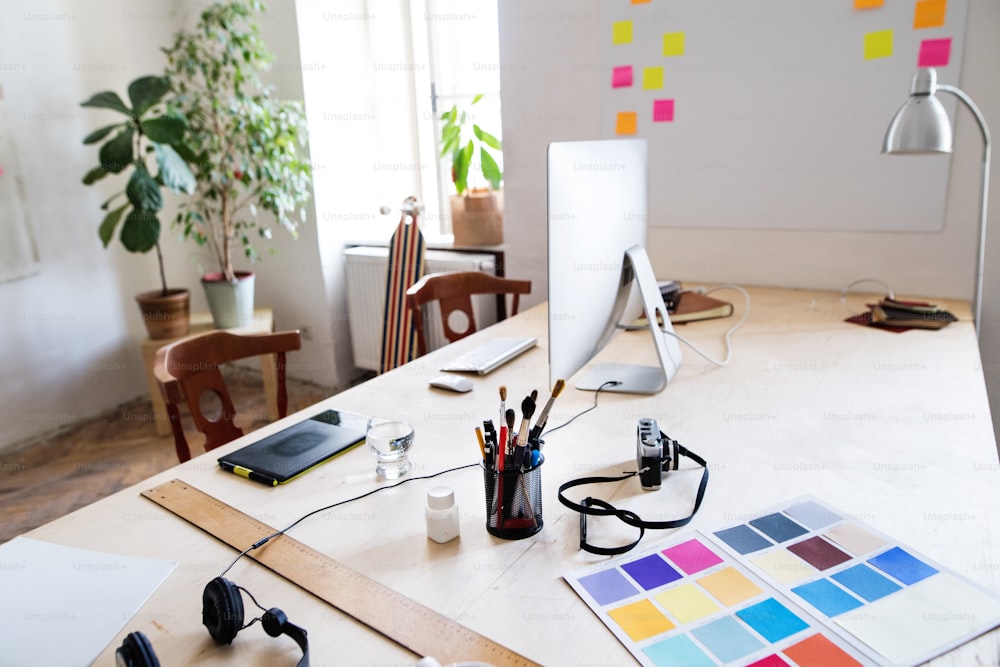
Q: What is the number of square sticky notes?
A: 11